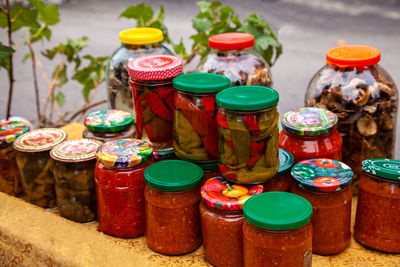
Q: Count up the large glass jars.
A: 3